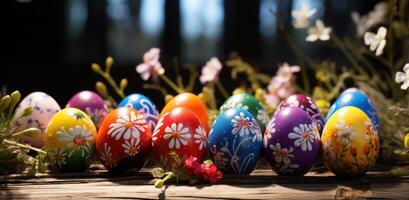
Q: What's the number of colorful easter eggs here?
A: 13